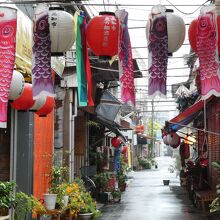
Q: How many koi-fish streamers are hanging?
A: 5